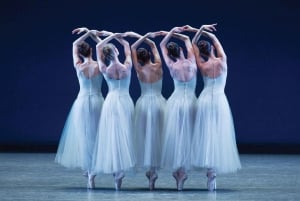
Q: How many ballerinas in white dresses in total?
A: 5